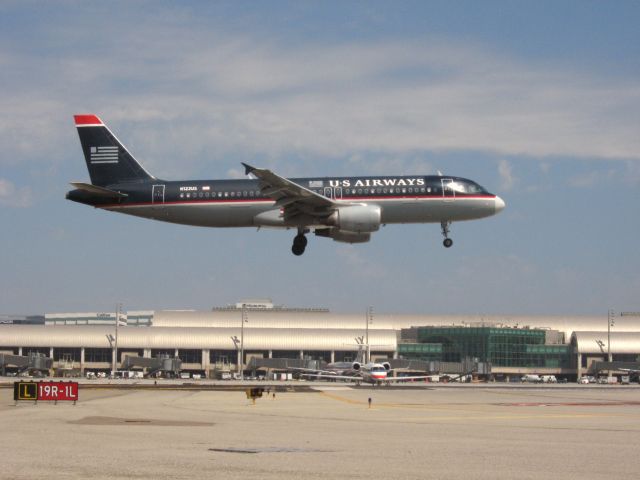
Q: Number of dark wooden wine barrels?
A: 0